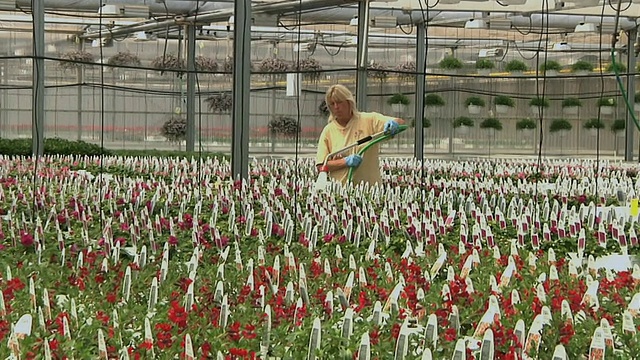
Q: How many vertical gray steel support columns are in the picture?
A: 6